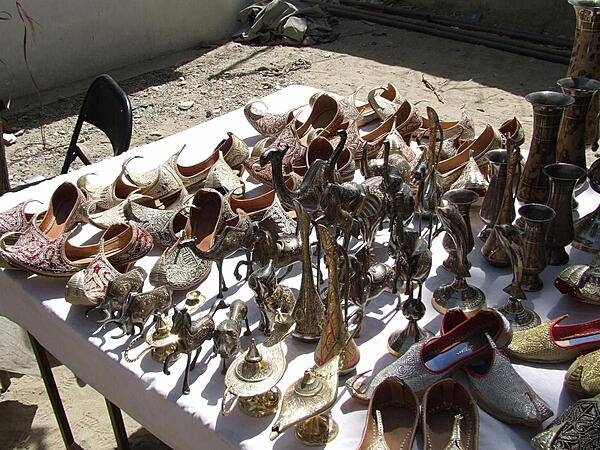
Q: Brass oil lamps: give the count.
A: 3